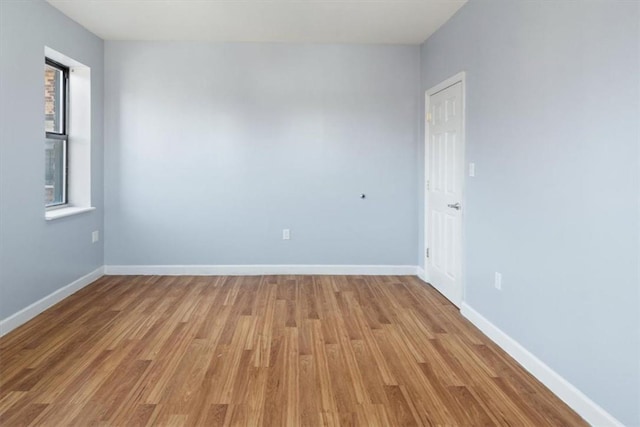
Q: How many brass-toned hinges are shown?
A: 1